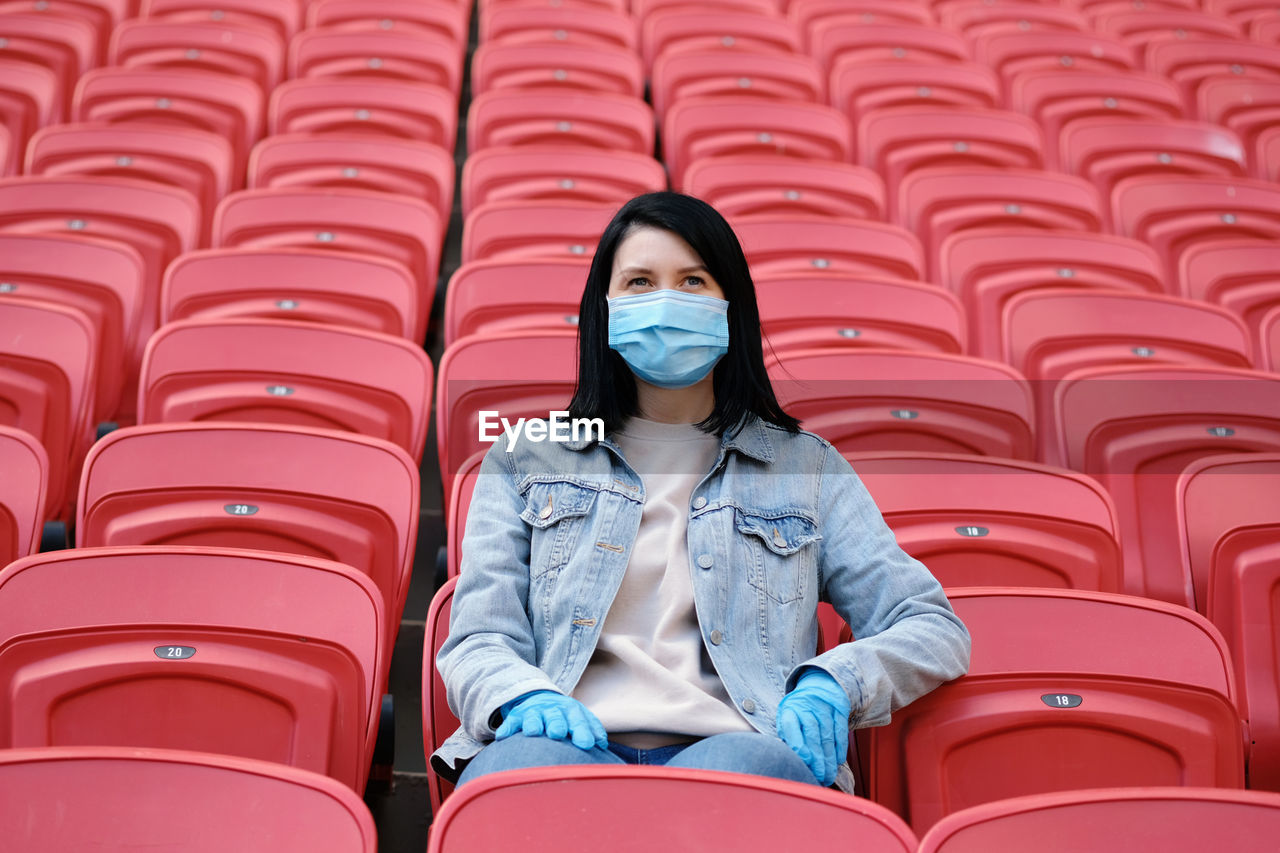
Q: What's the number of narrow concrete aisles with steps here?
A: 1